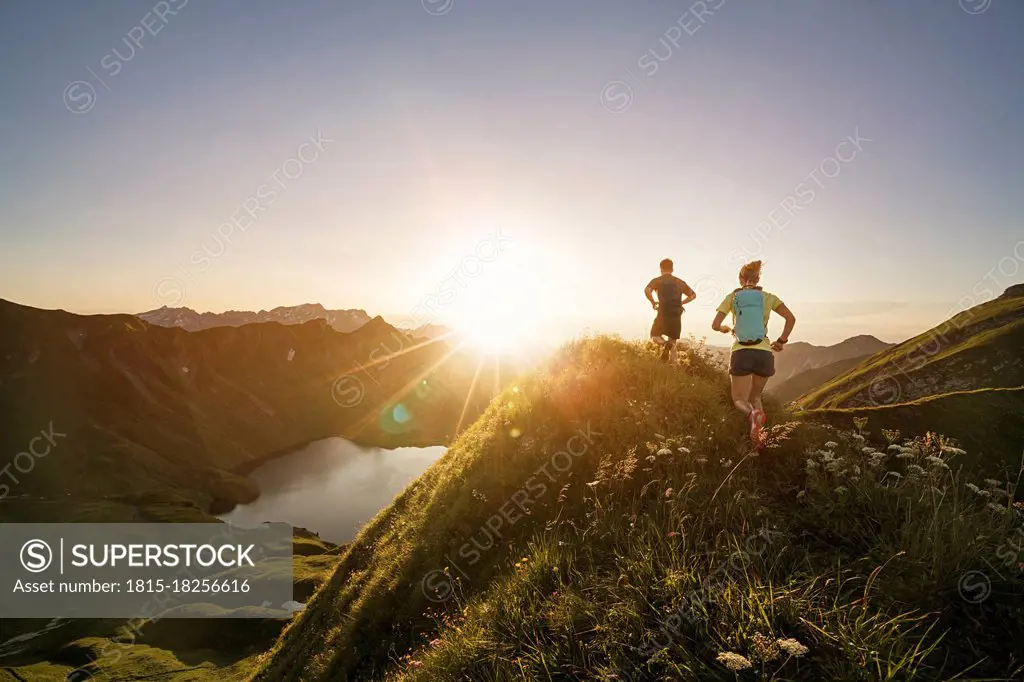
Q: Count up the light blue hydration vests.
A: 1